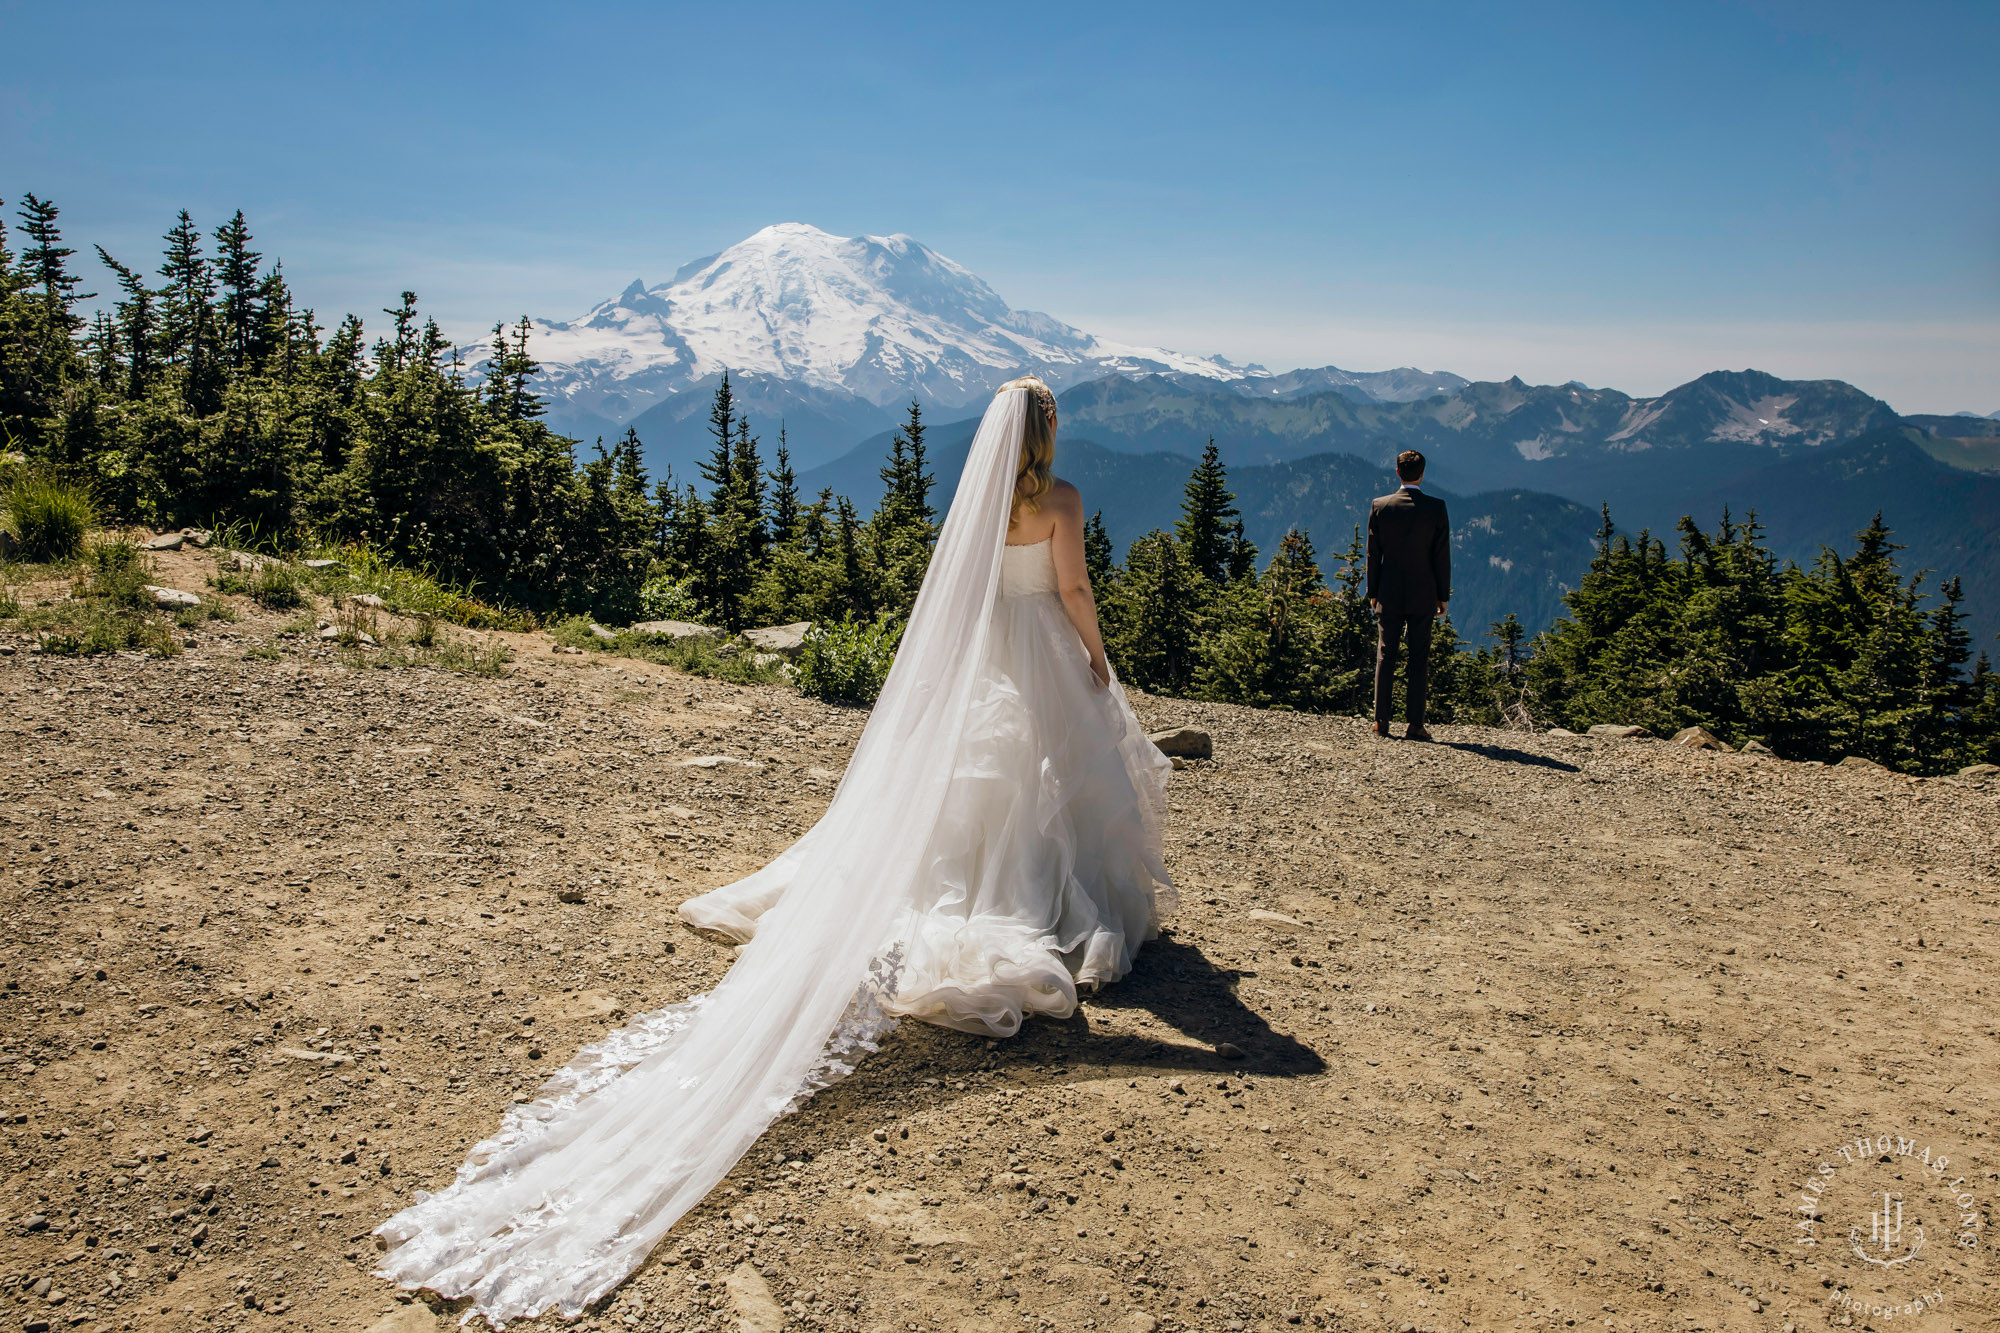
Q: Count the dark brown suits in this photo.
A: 1